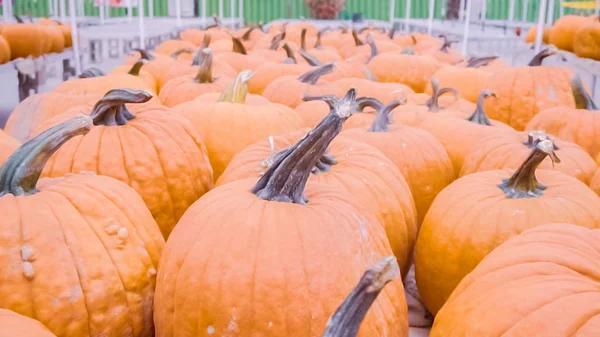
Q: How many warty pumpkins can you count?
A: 1